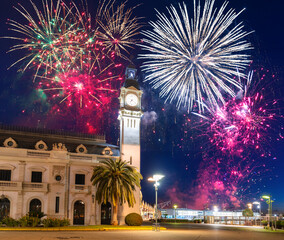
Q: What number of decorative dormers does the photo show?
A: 4